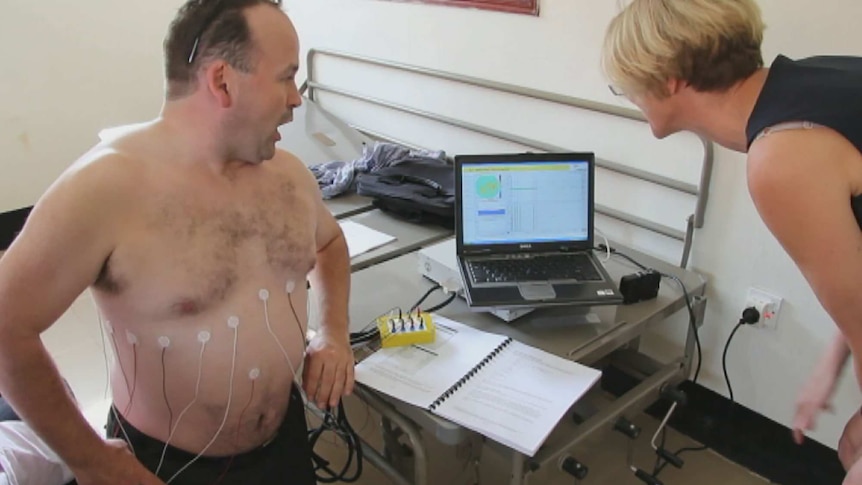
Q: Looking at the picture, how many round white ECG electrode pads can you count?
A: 8